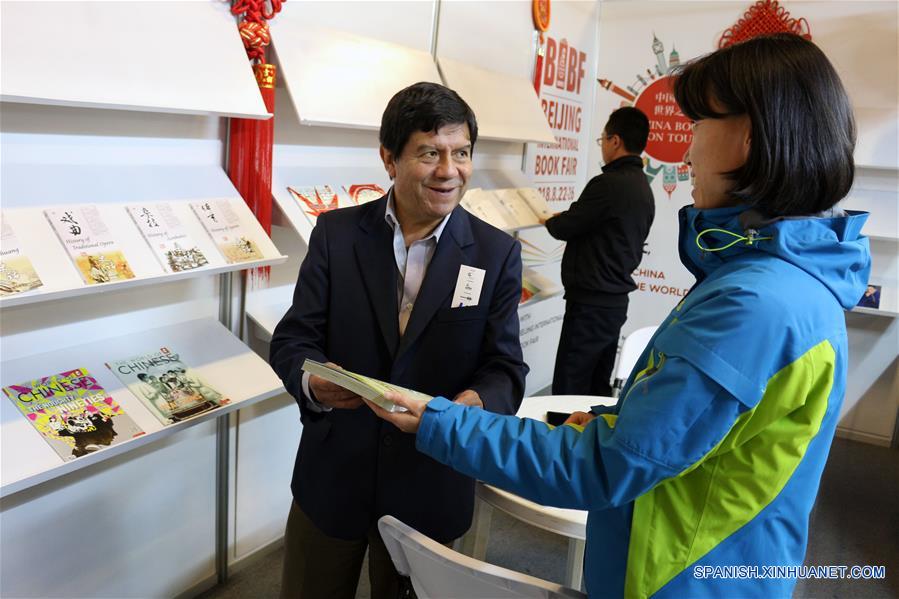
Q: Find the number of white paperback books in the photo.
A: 4